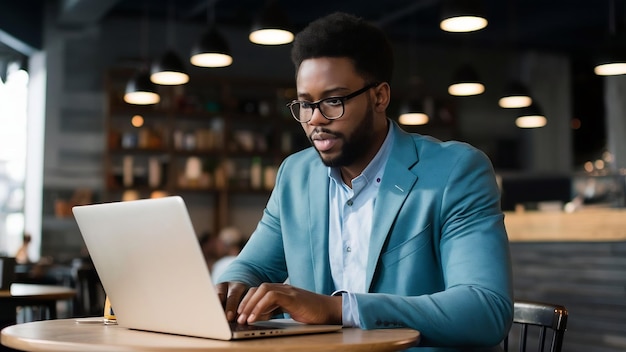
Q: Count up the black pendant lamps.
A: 10